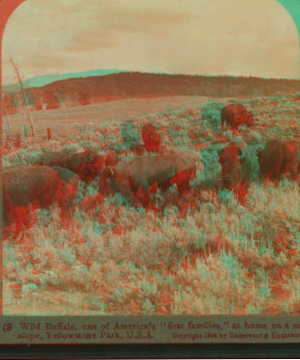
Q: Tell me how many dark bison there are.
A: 7